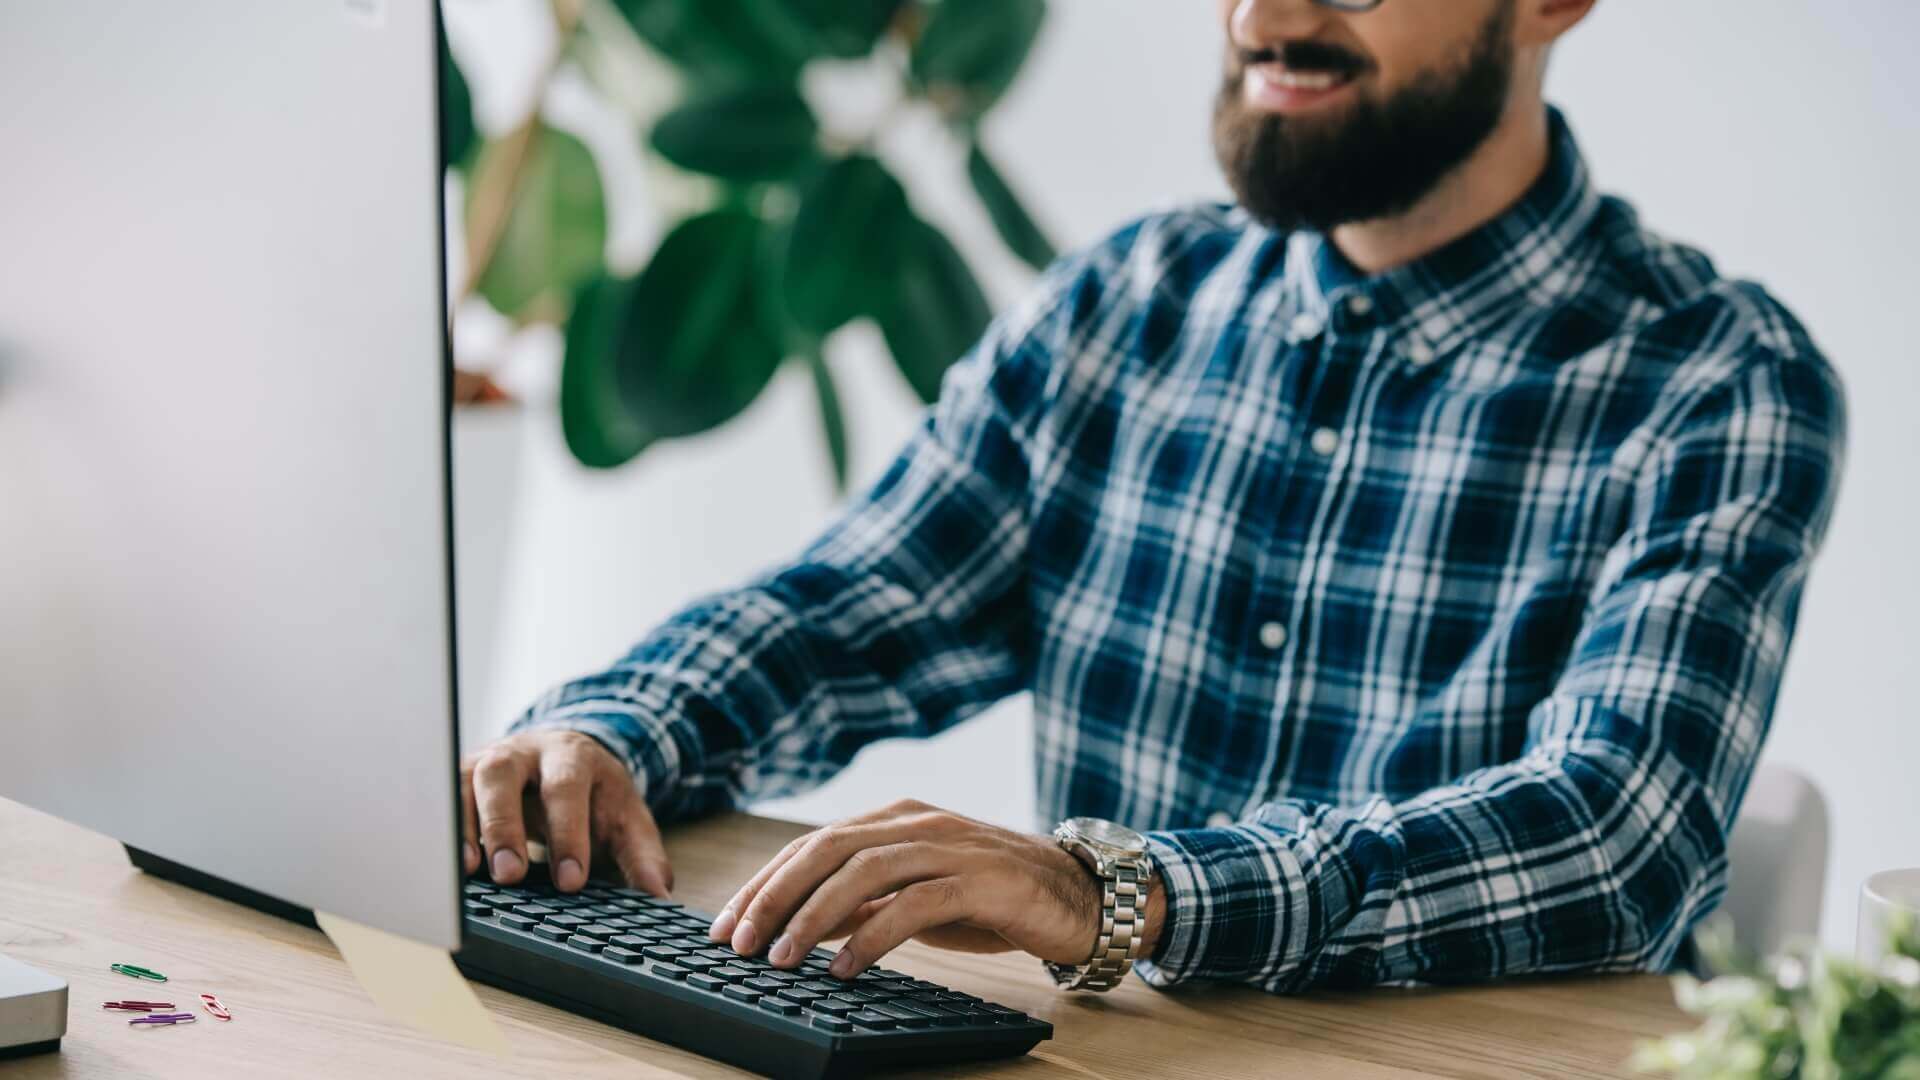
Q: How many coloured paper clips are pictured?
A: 4